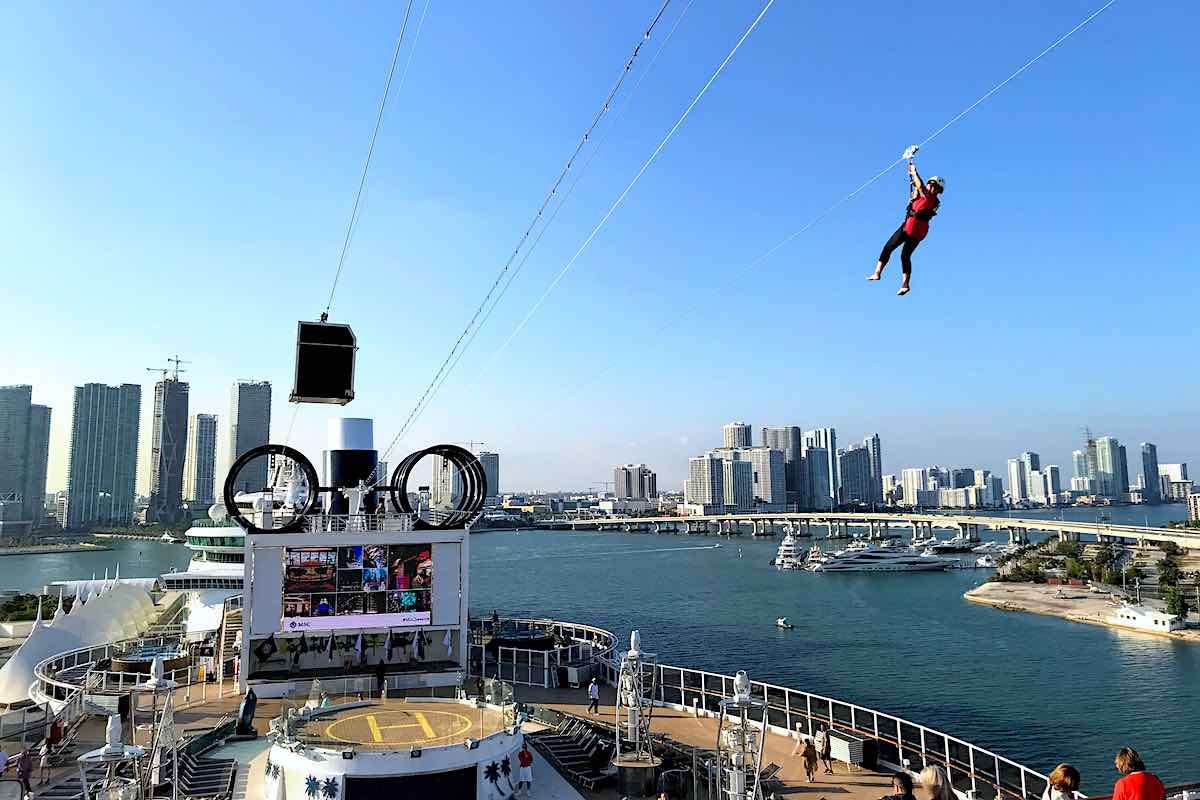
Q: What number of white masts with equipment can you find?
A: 4